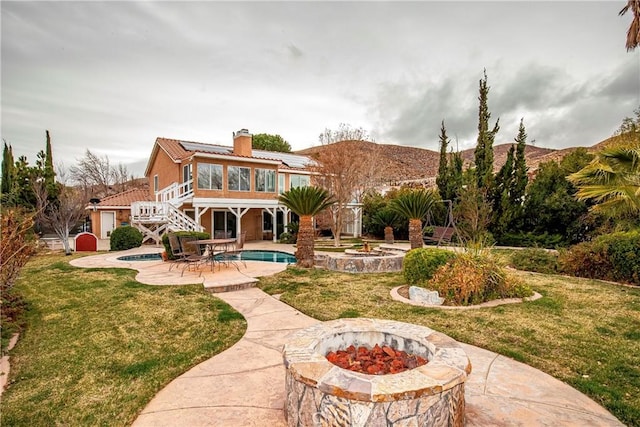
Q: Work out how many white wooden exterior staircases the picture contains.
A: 1